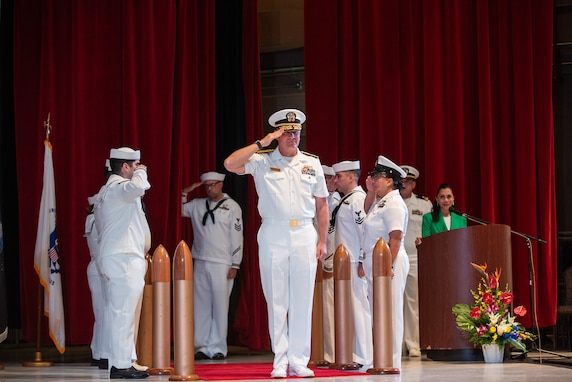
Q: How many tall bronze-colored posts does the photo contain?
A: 6